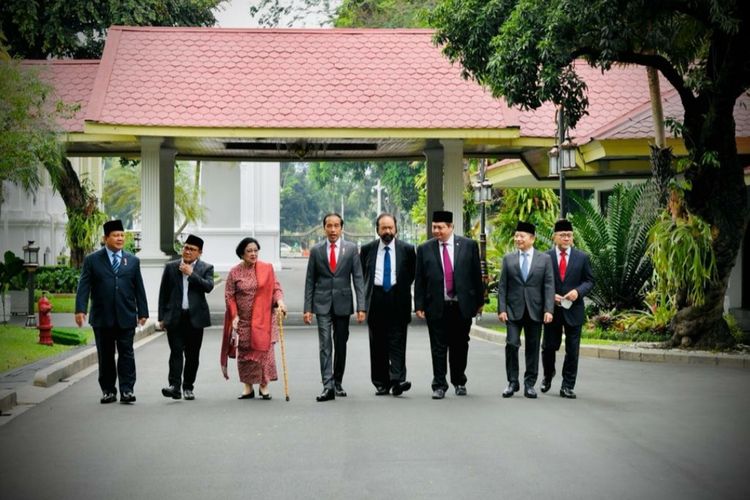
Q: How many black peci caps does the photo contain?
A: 5